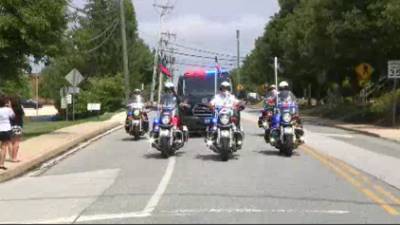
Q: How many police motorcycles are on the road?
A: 5